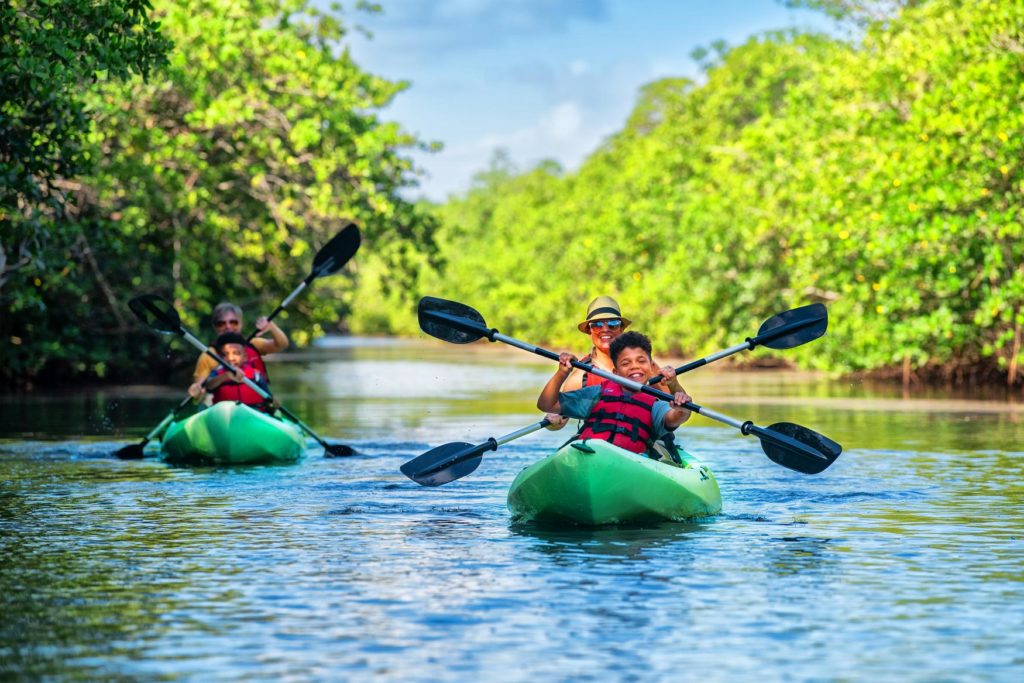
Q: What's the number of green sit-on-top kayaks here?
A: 2